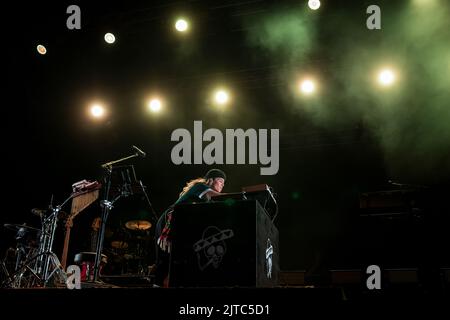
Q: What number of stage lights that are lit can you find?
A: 9